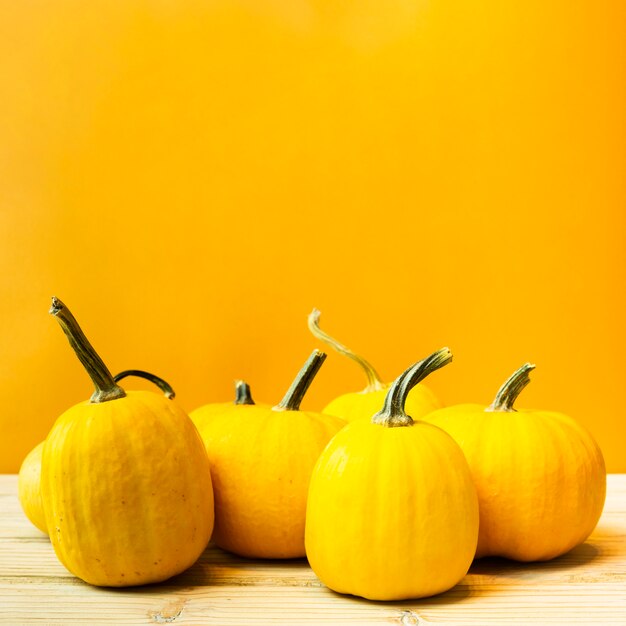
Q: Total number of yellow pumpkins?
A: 7